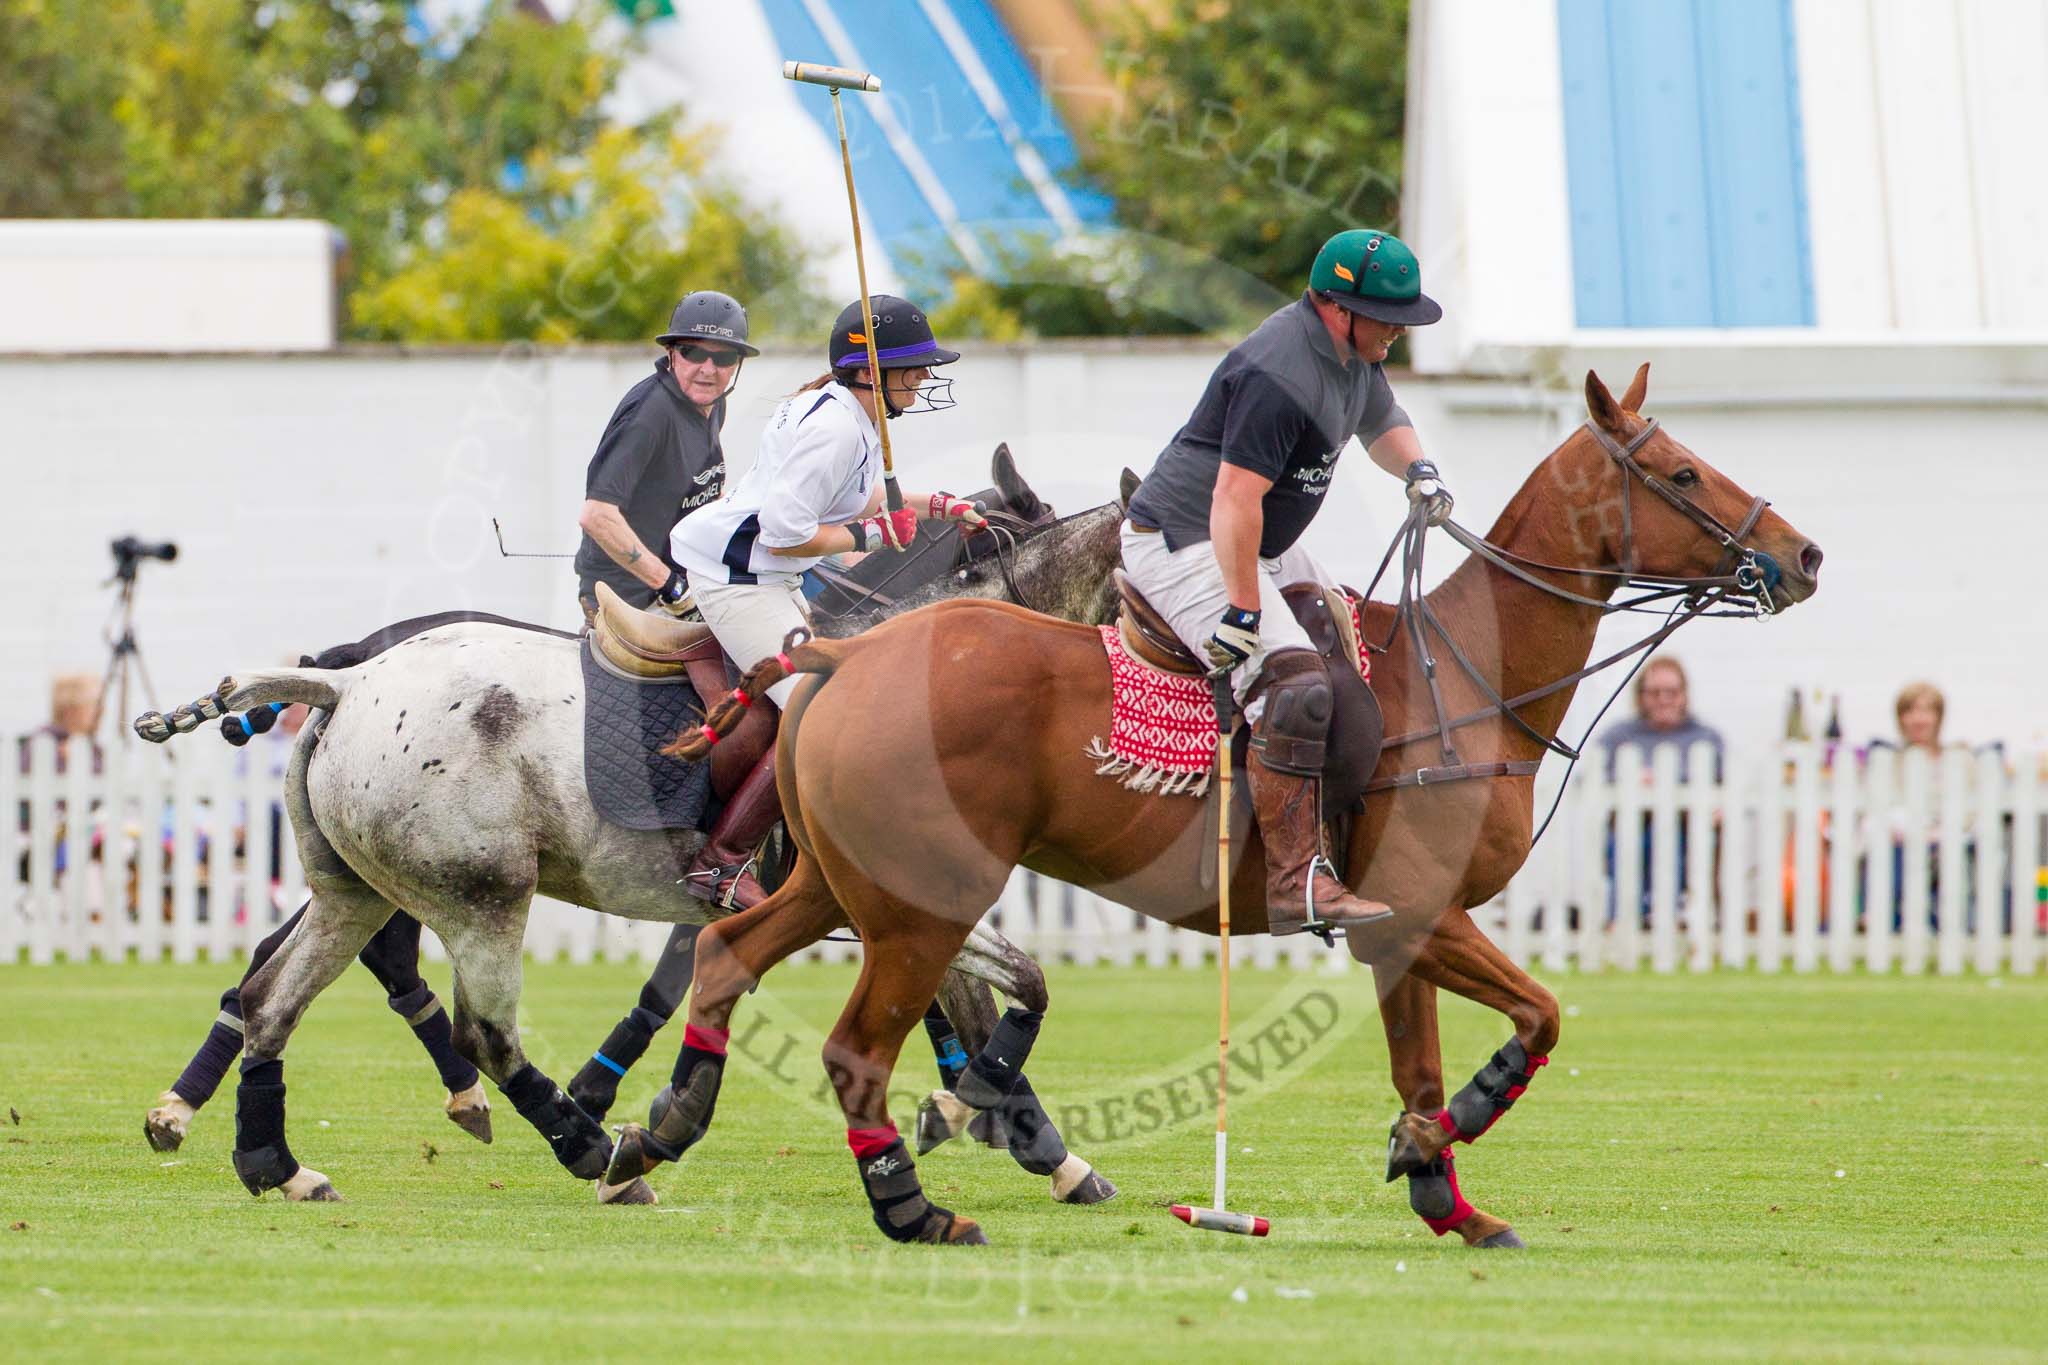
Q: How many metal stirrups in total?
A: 2